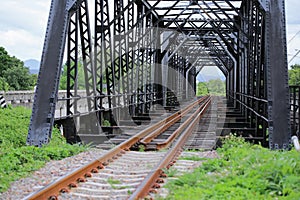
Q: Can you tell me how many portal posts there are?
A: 2